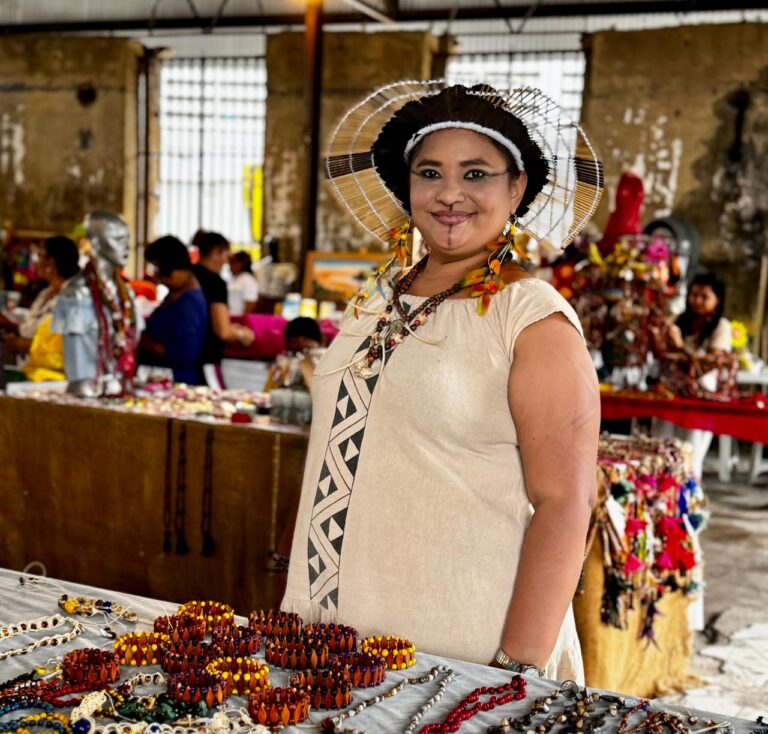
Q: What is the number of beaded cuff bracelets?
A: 15